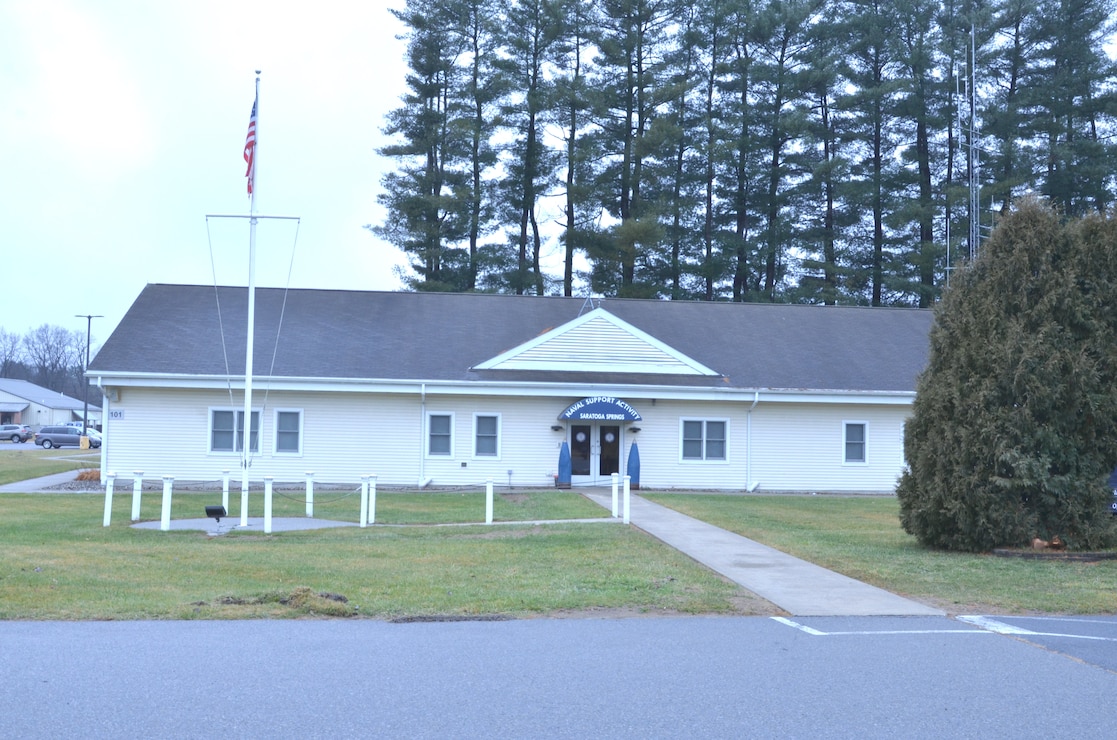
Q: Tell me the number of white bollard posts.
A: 11